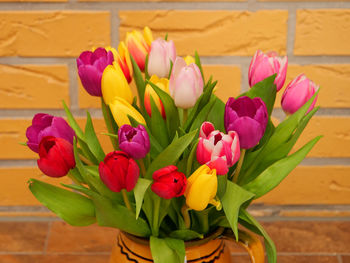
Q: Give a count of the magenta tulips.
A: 4